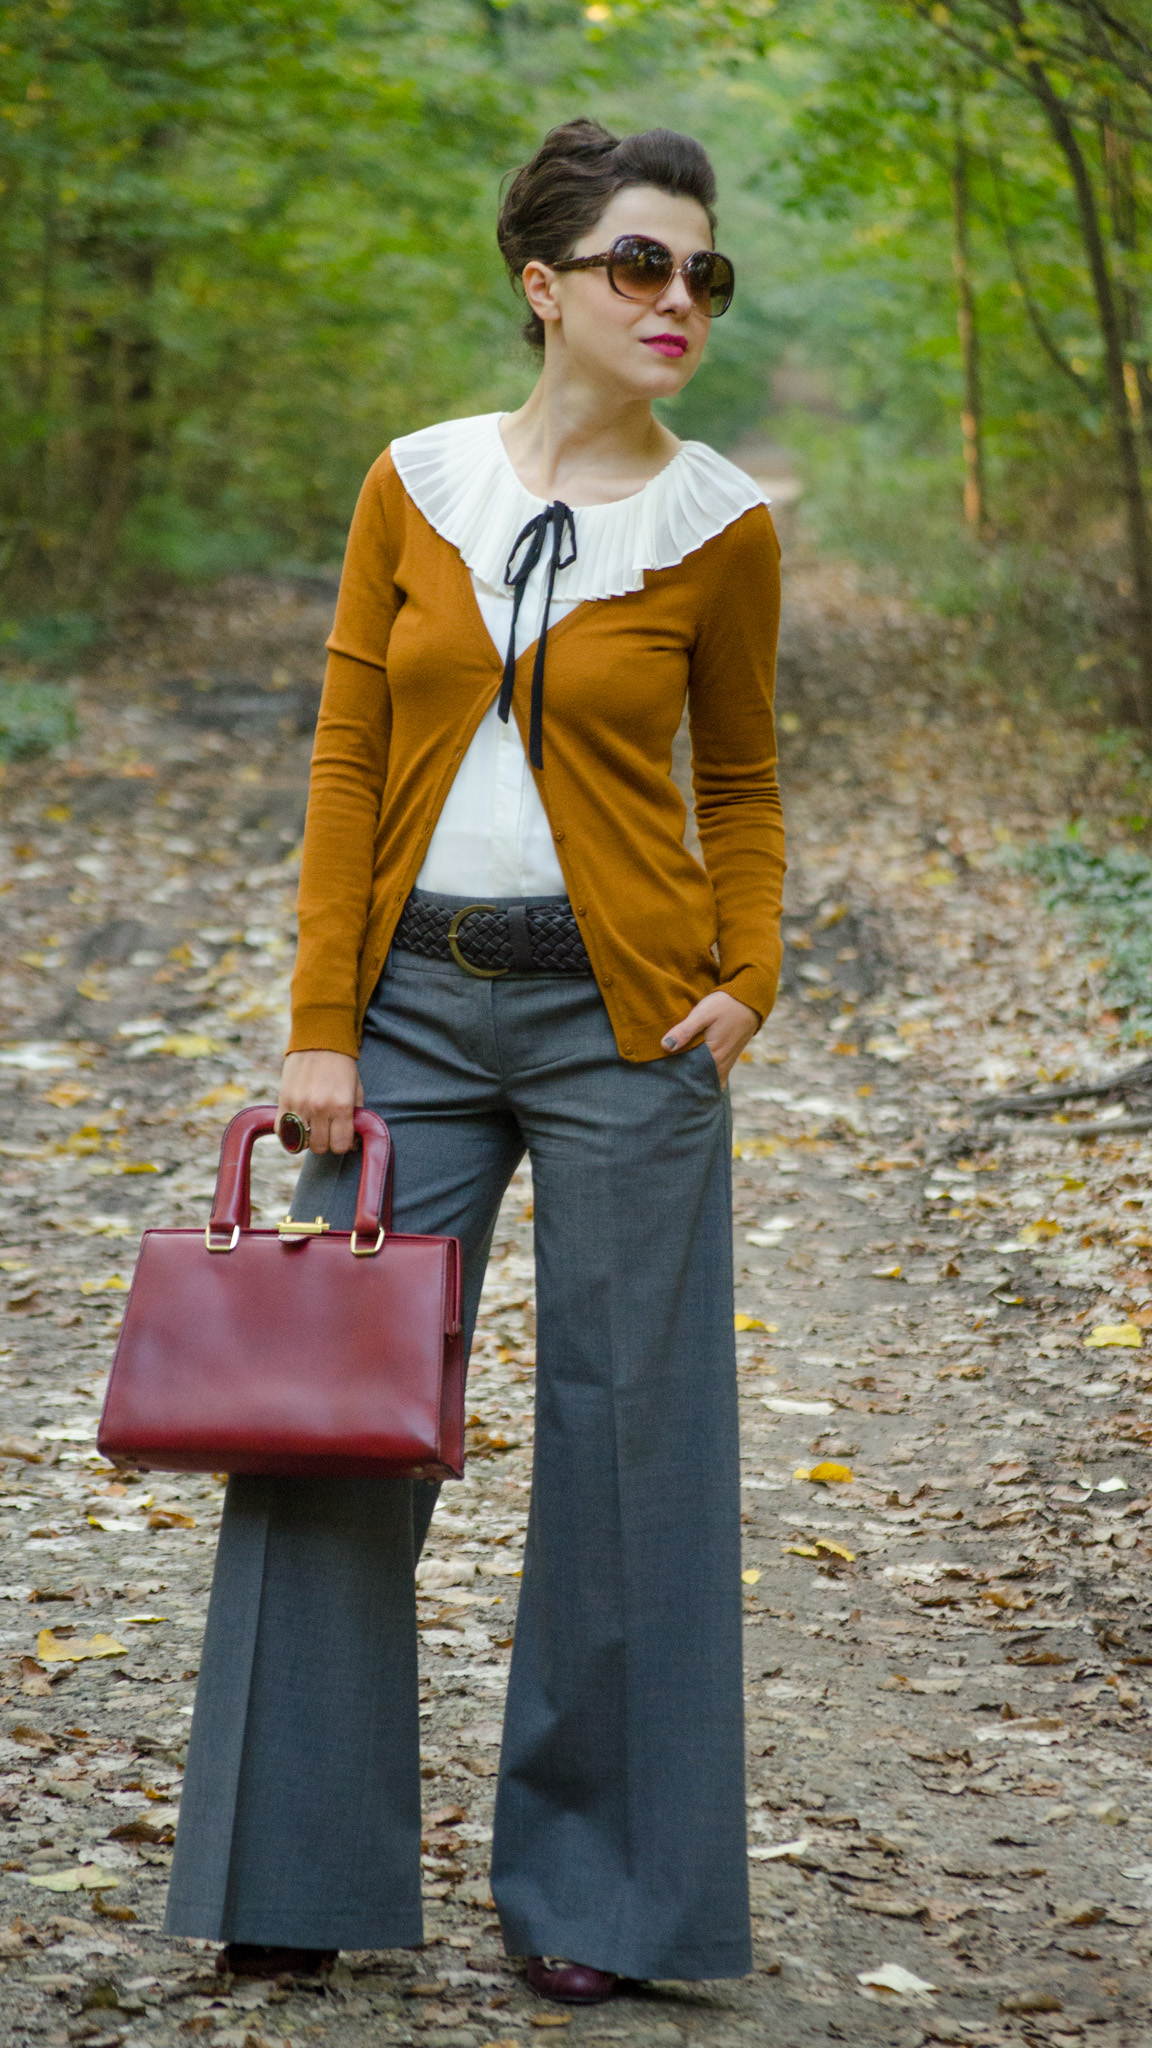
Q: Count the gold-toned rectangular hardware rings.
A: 2